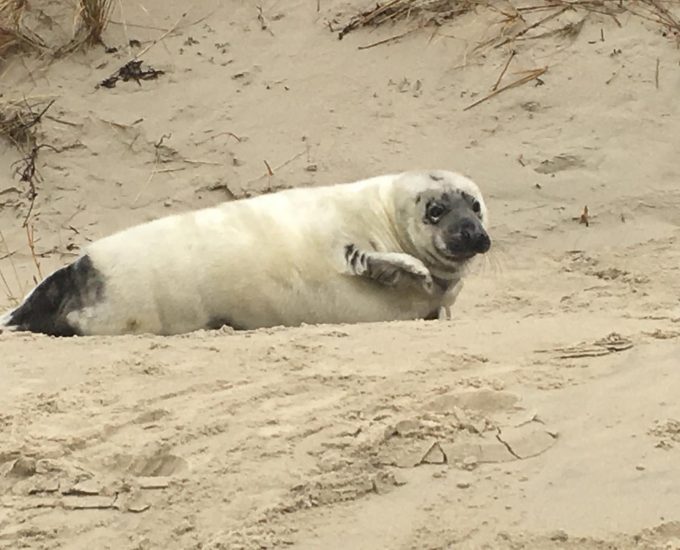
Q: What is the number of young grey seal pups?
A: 1